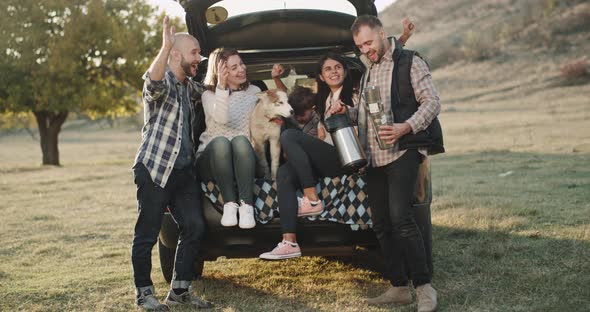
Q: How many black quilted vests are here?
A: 1